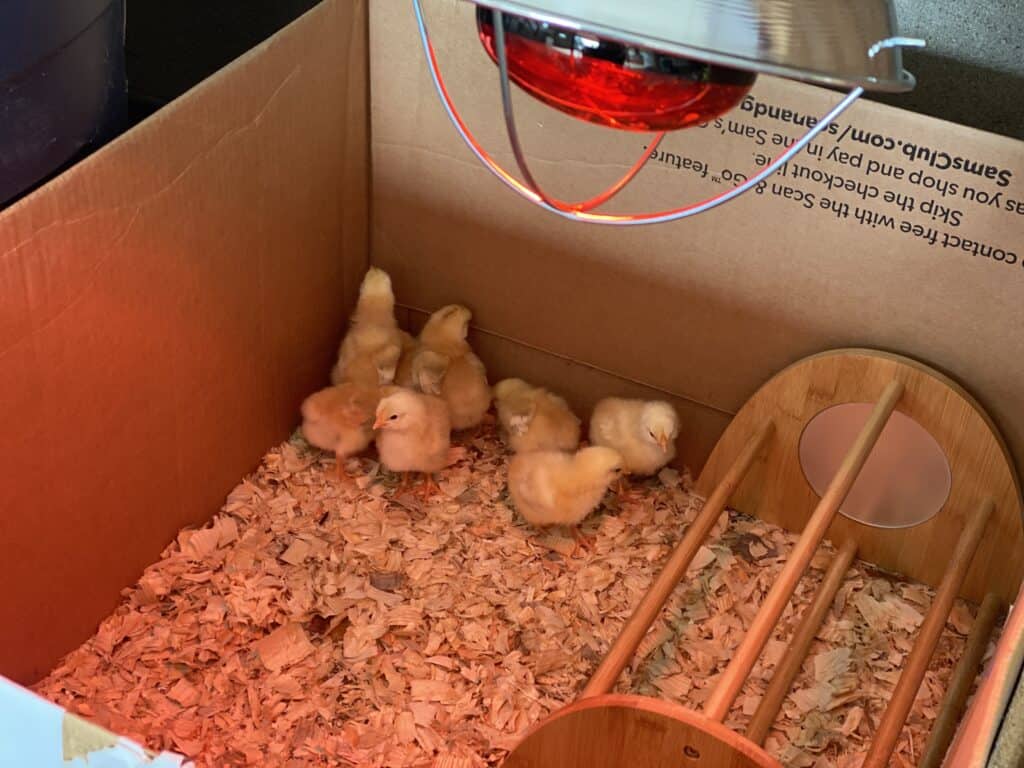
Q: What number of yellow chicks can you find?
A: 8